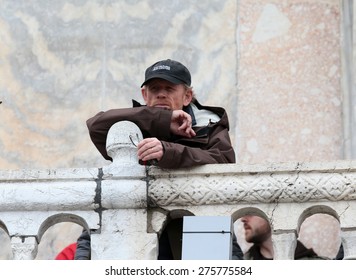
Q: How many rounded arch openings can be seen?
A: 5